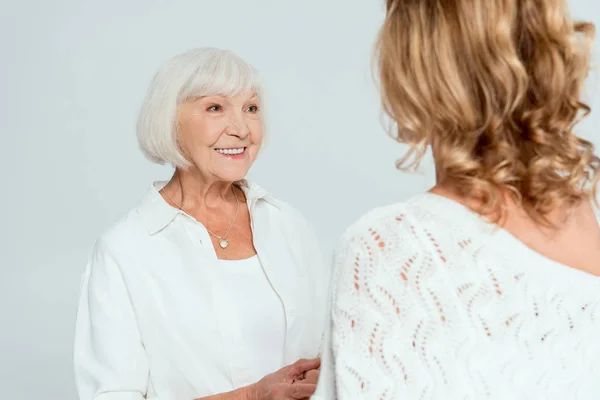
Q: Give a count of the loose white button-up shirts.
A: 1